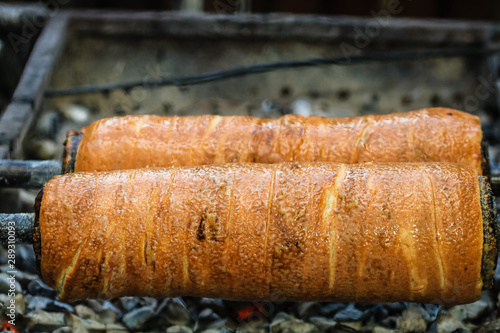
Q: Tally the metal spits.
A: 2